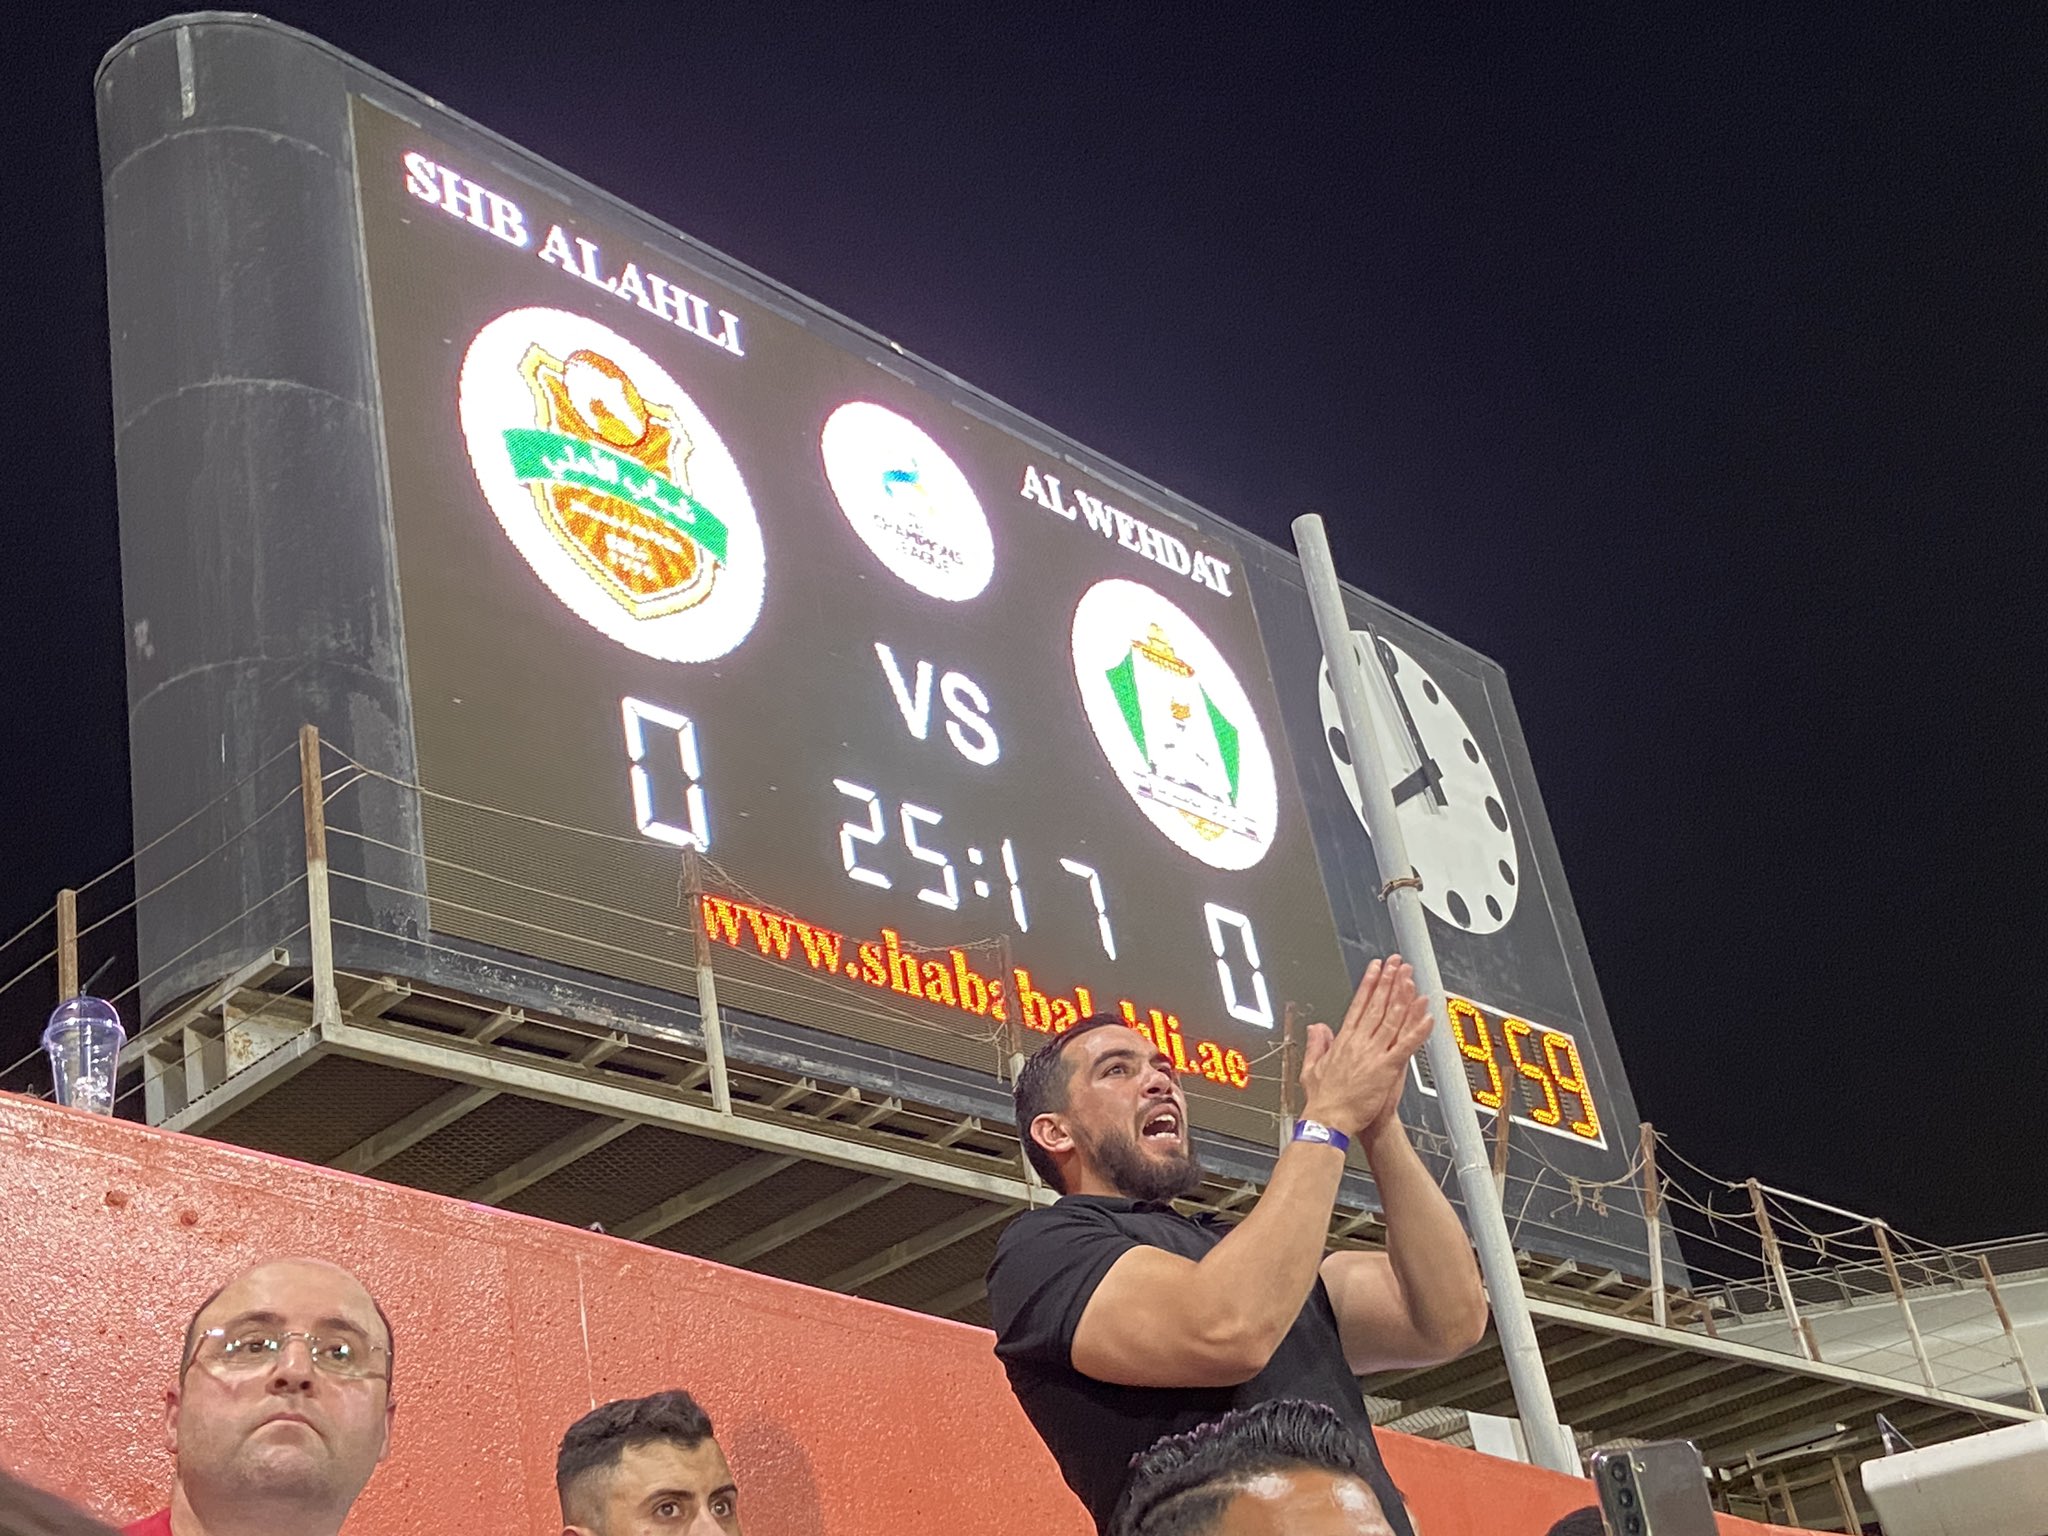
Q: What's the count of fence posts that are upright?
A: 10